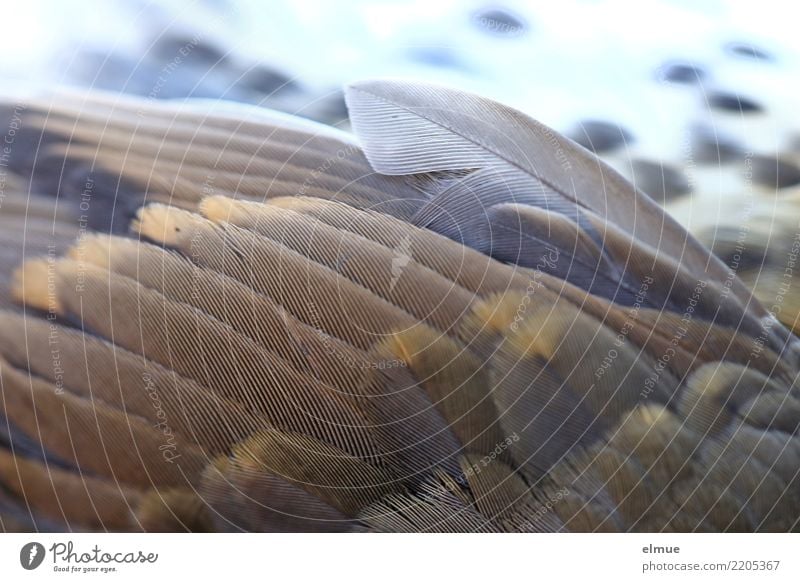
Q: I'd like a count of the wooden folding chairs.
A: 0